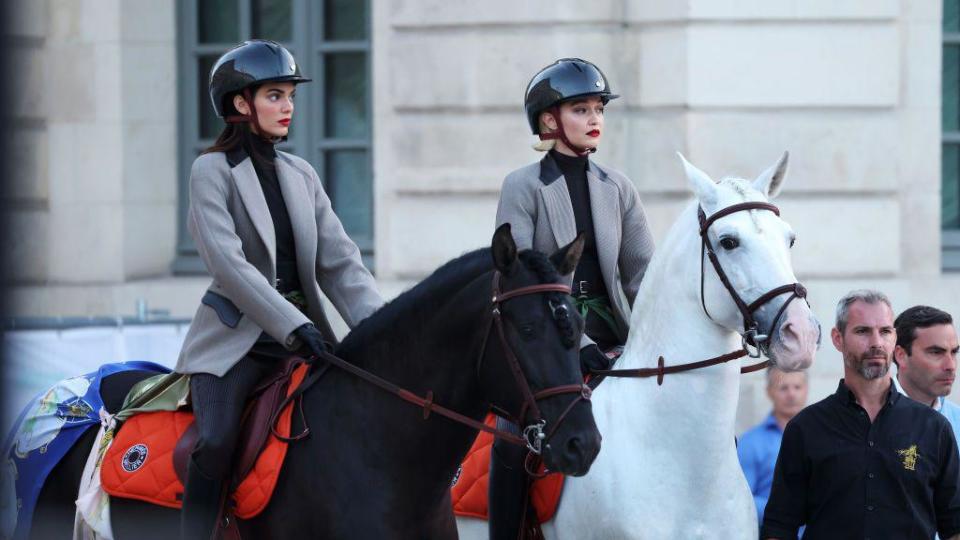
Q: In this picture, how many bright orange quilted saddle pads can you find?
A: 2